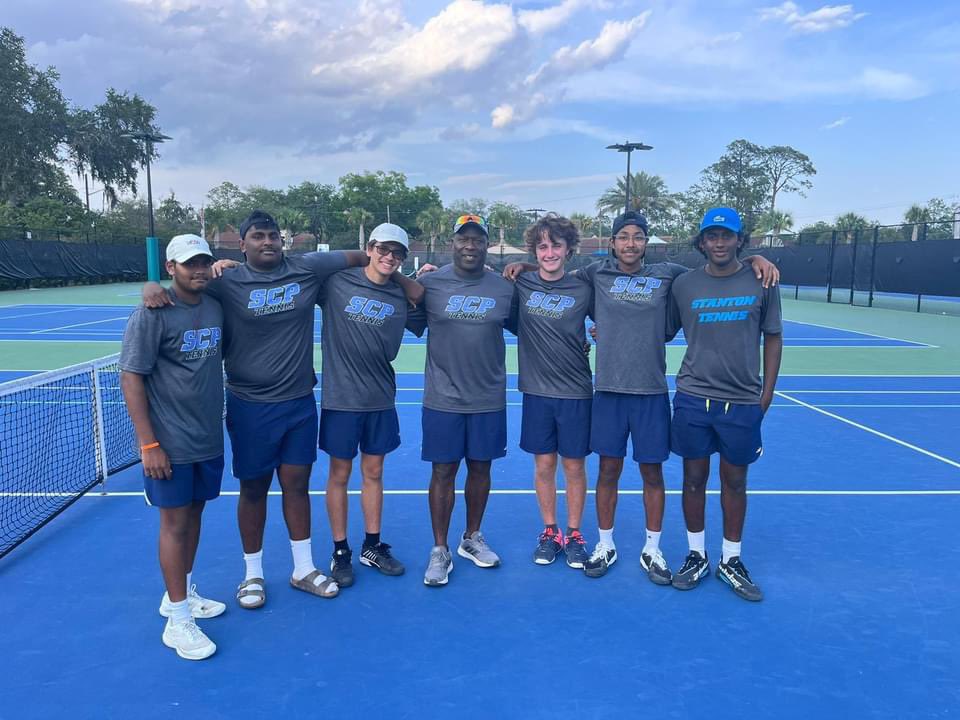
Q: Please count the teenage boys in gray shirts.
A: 6